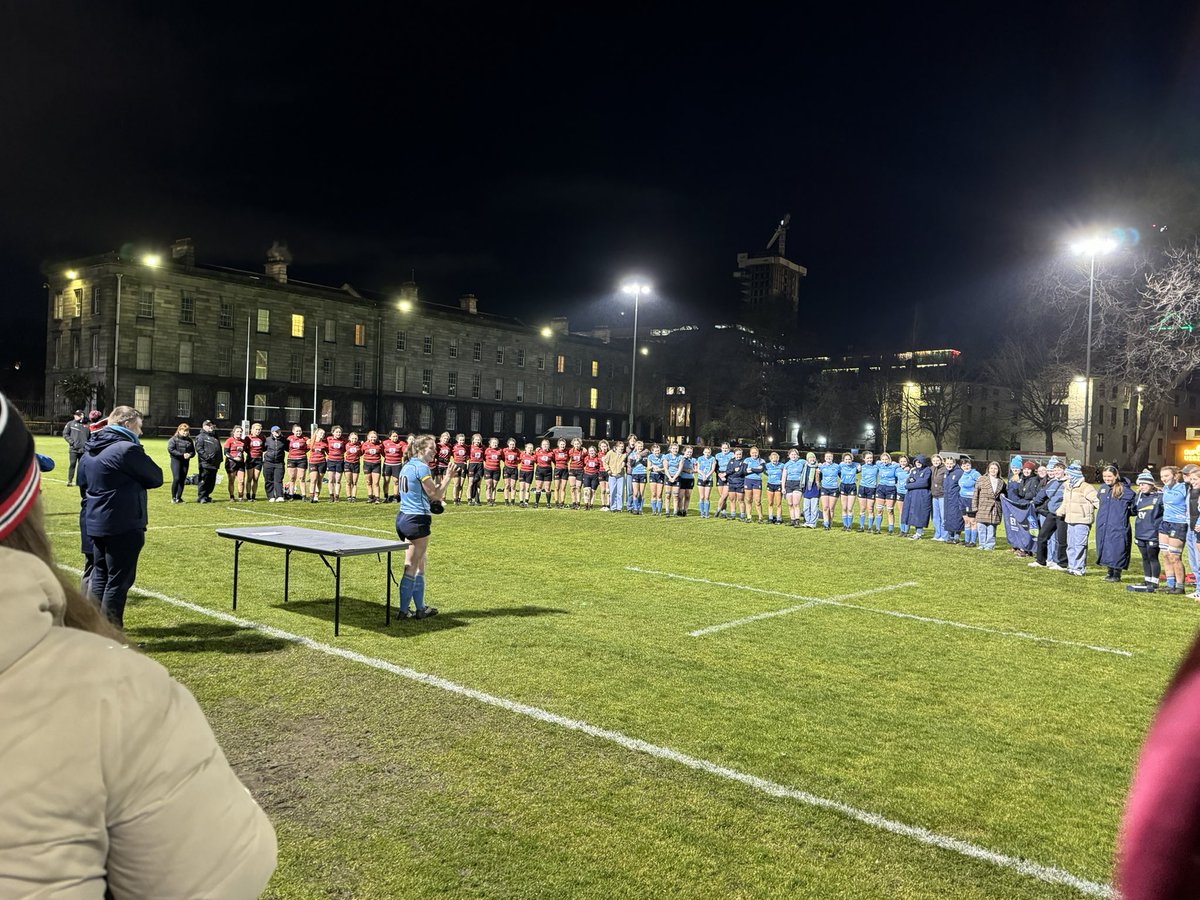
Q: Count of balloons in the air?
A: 0